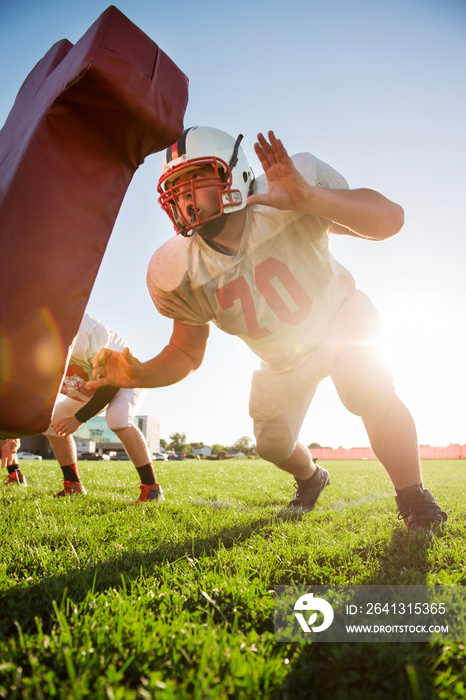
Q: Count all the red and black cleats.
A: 3